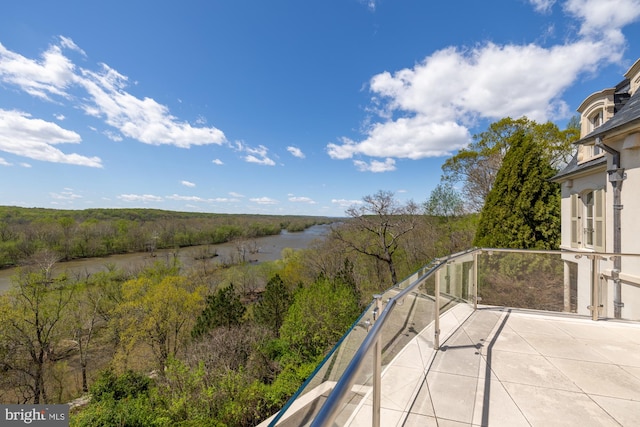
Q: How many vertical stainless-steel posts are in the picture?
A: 4